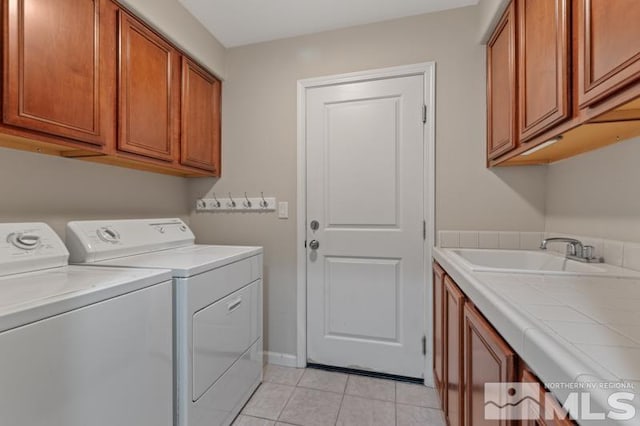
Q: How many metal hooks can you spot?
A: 5